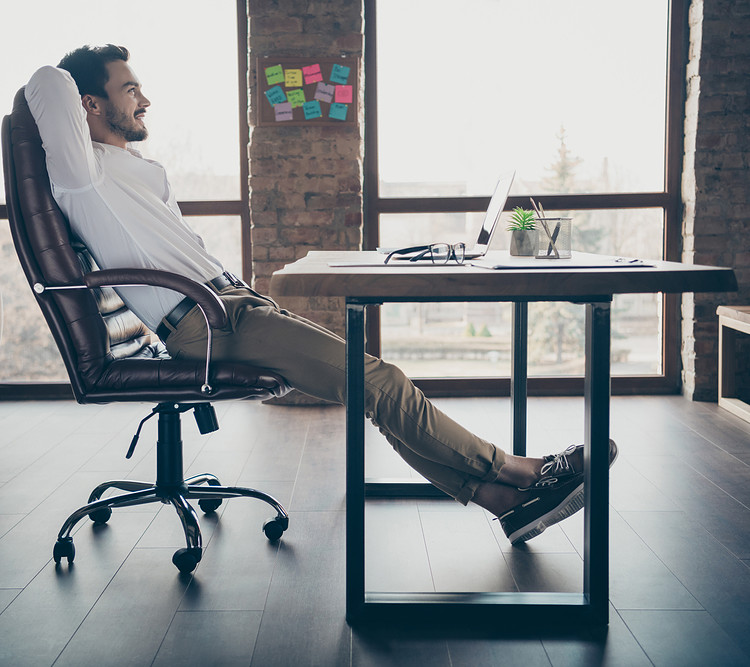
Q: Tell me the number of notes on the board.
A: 11